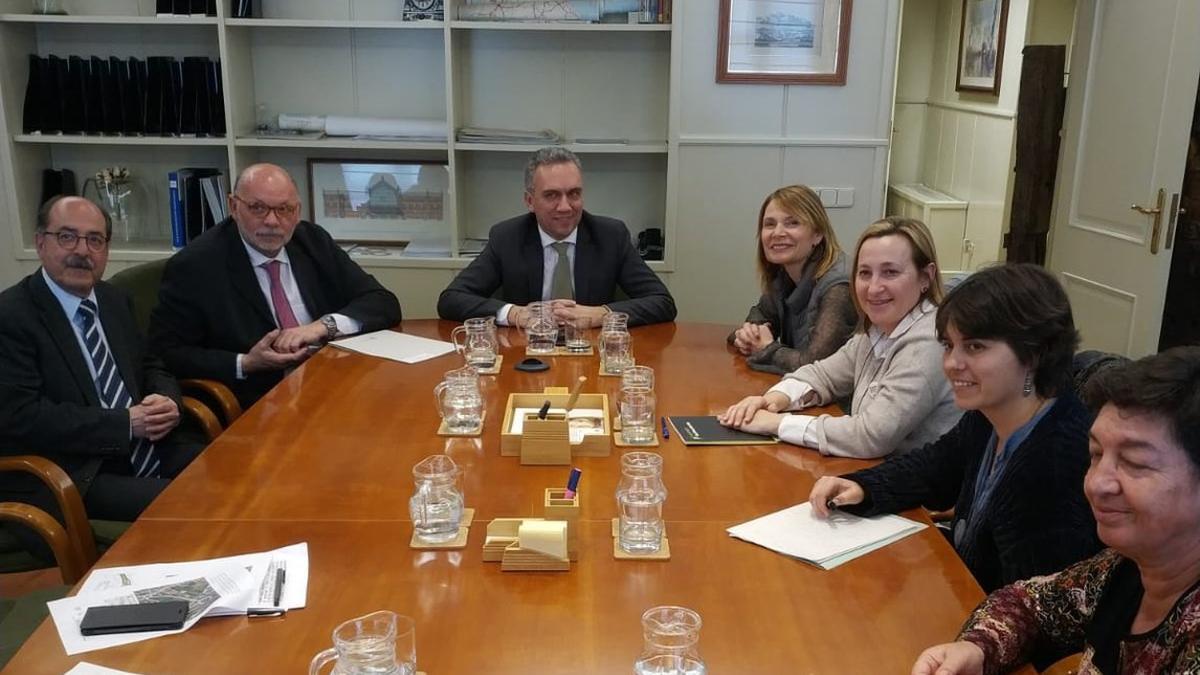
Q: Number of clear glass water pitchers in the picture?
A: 9